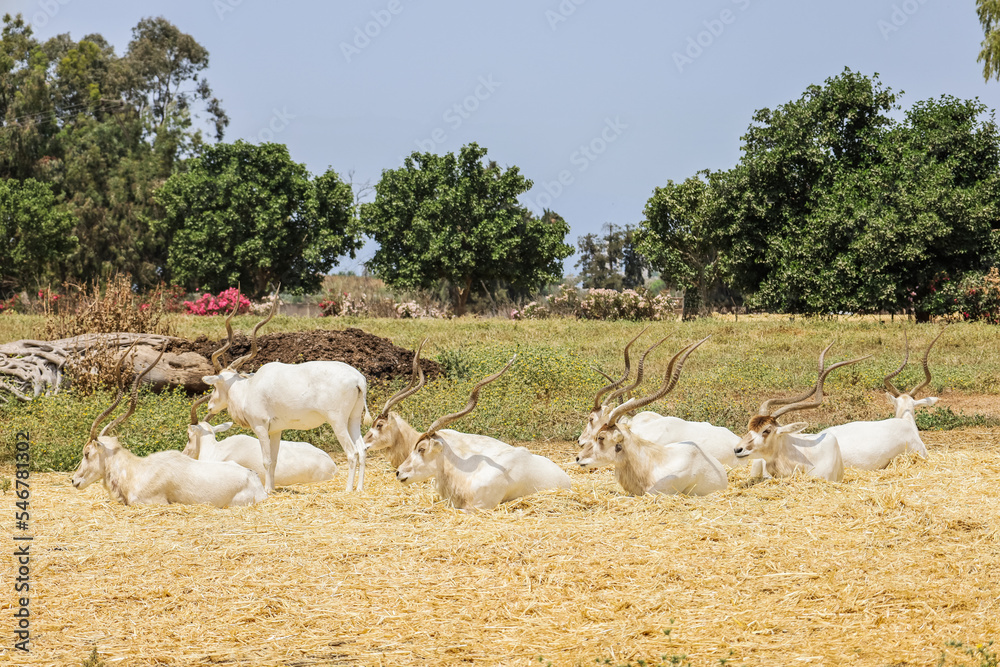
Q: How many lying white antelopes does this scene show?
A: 8